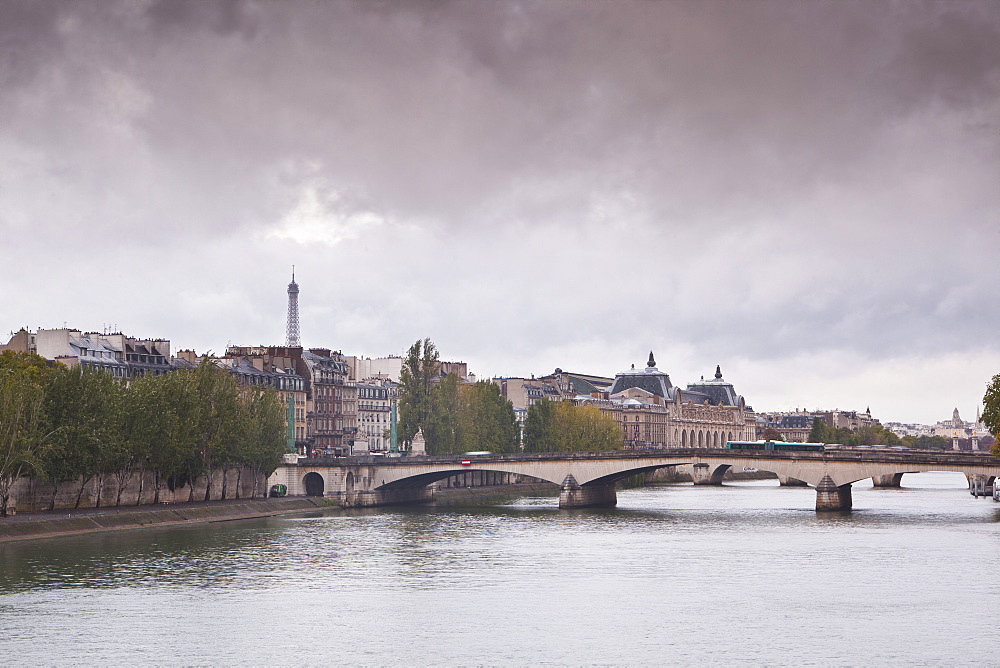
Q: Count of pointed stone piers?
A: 2